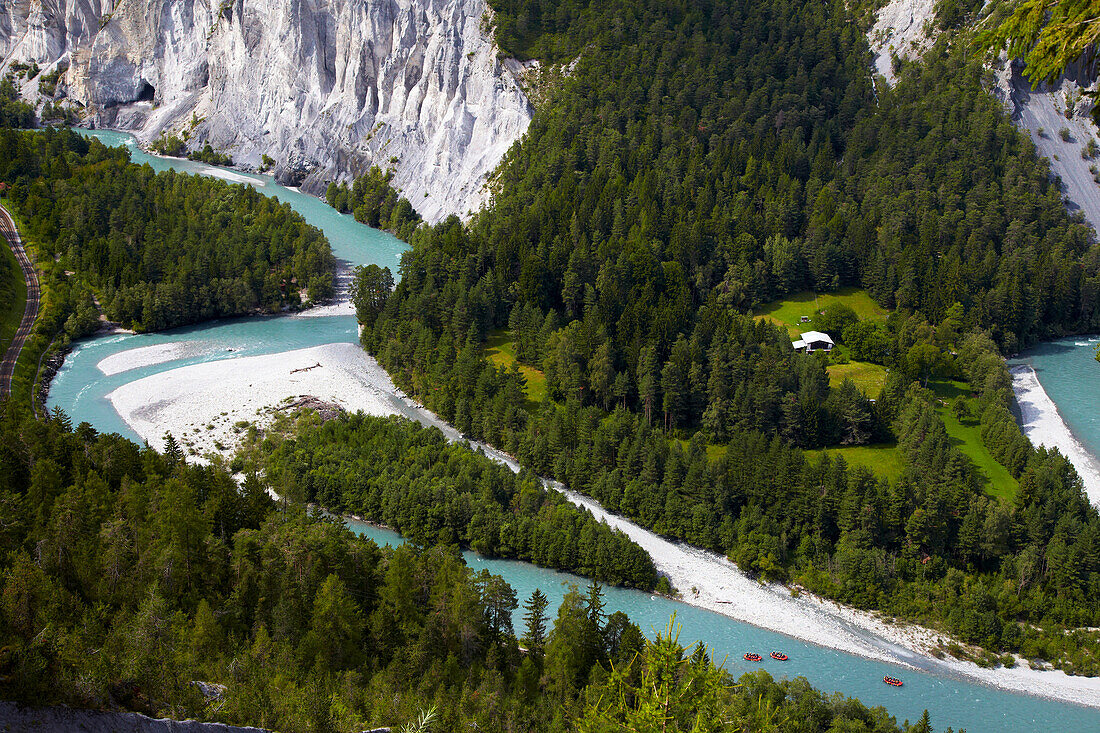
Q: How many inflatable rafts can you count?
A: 3